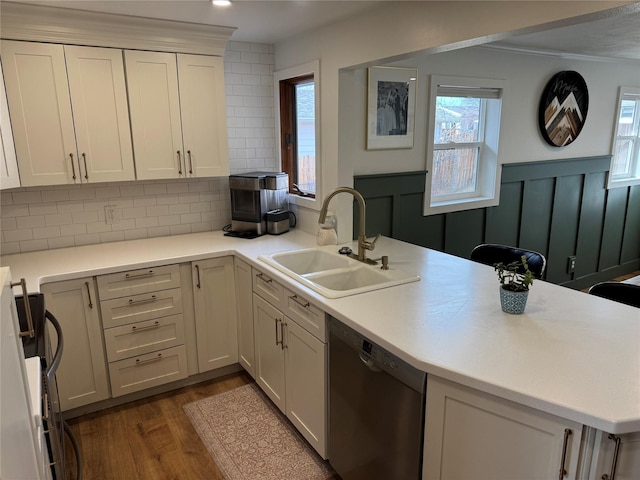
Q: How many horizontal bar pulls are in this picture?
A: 6